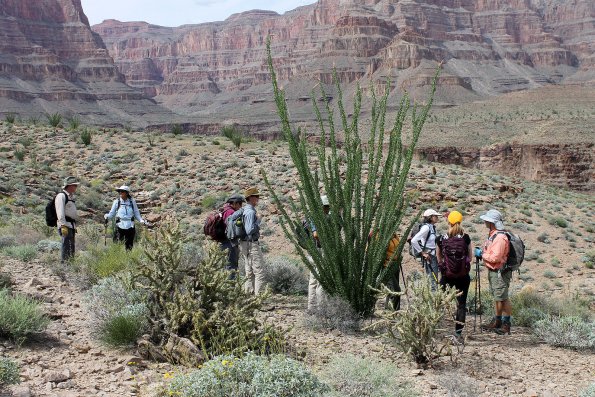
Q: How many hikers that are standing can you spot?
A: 9